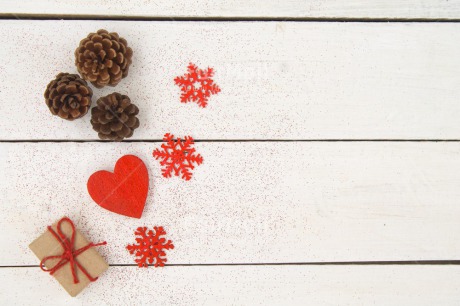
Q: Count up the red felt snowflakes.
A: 3